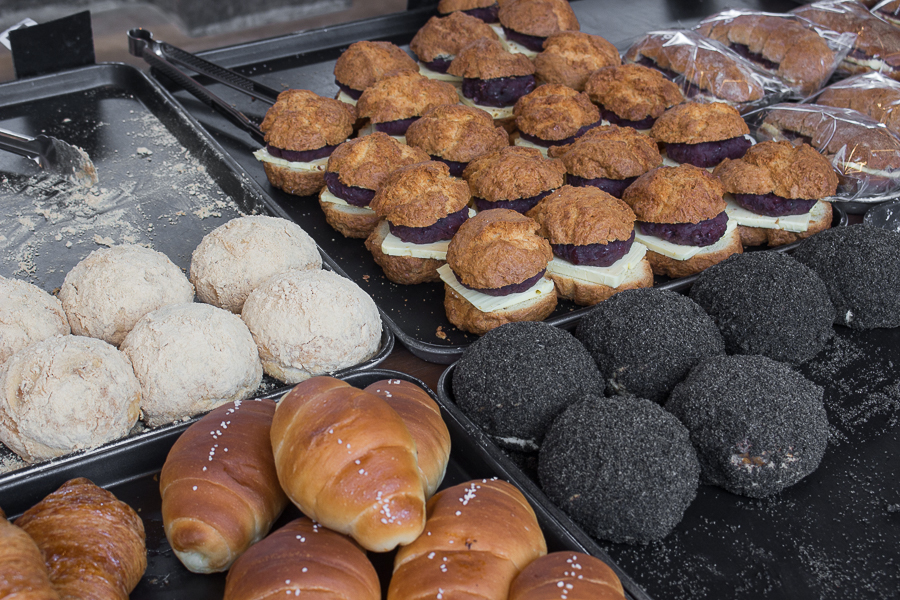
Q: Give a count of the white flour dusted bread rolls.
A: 6